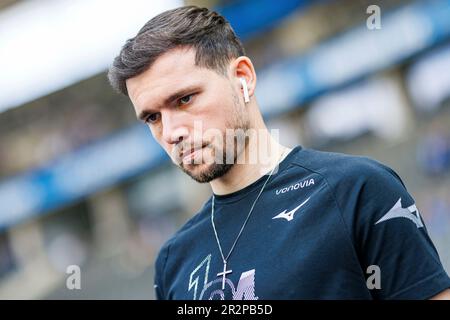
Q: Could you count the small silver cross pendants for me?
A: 1